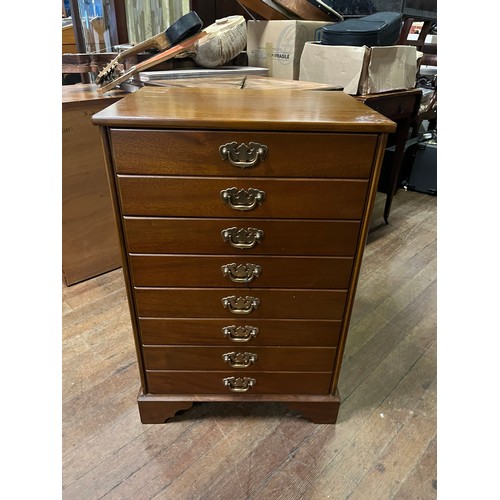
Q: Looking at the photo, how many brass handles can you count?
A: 8